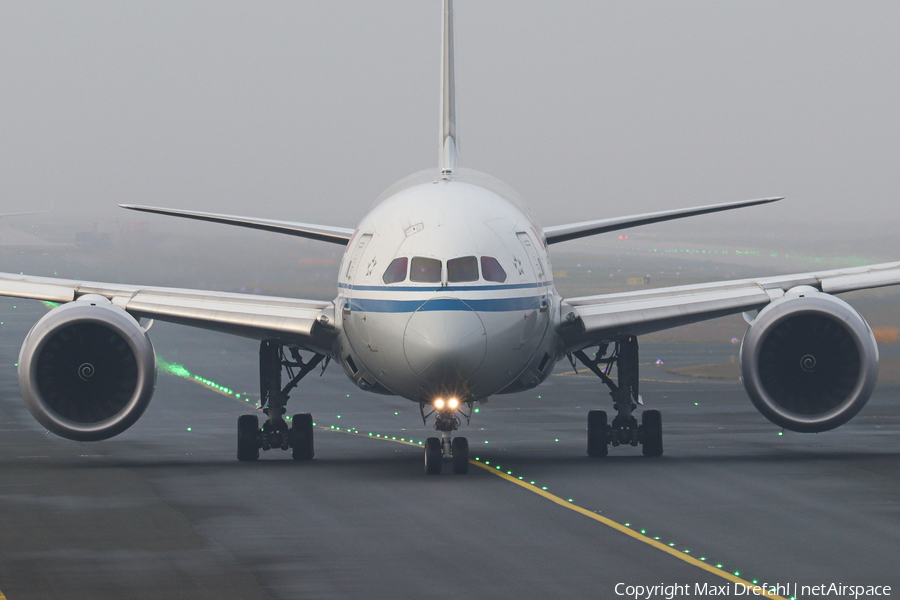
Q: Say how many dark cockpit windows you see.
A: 4